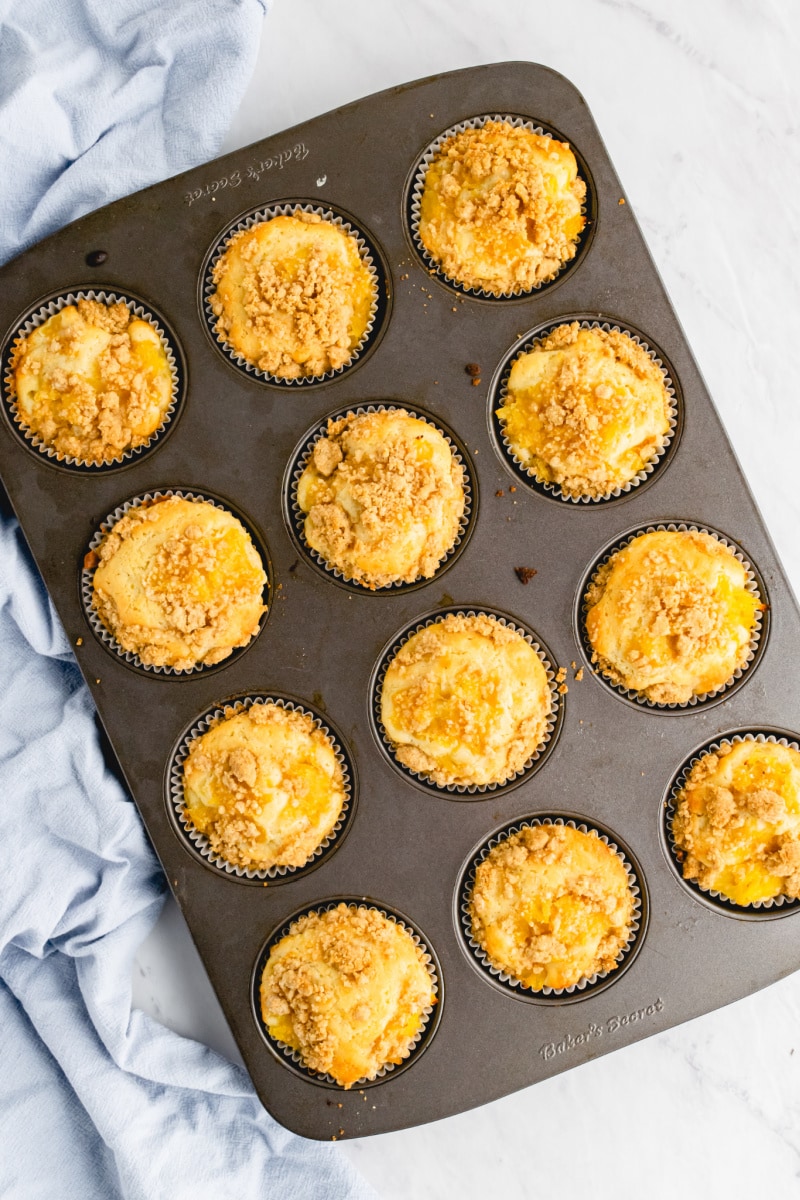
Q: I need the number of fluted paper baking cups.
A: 12